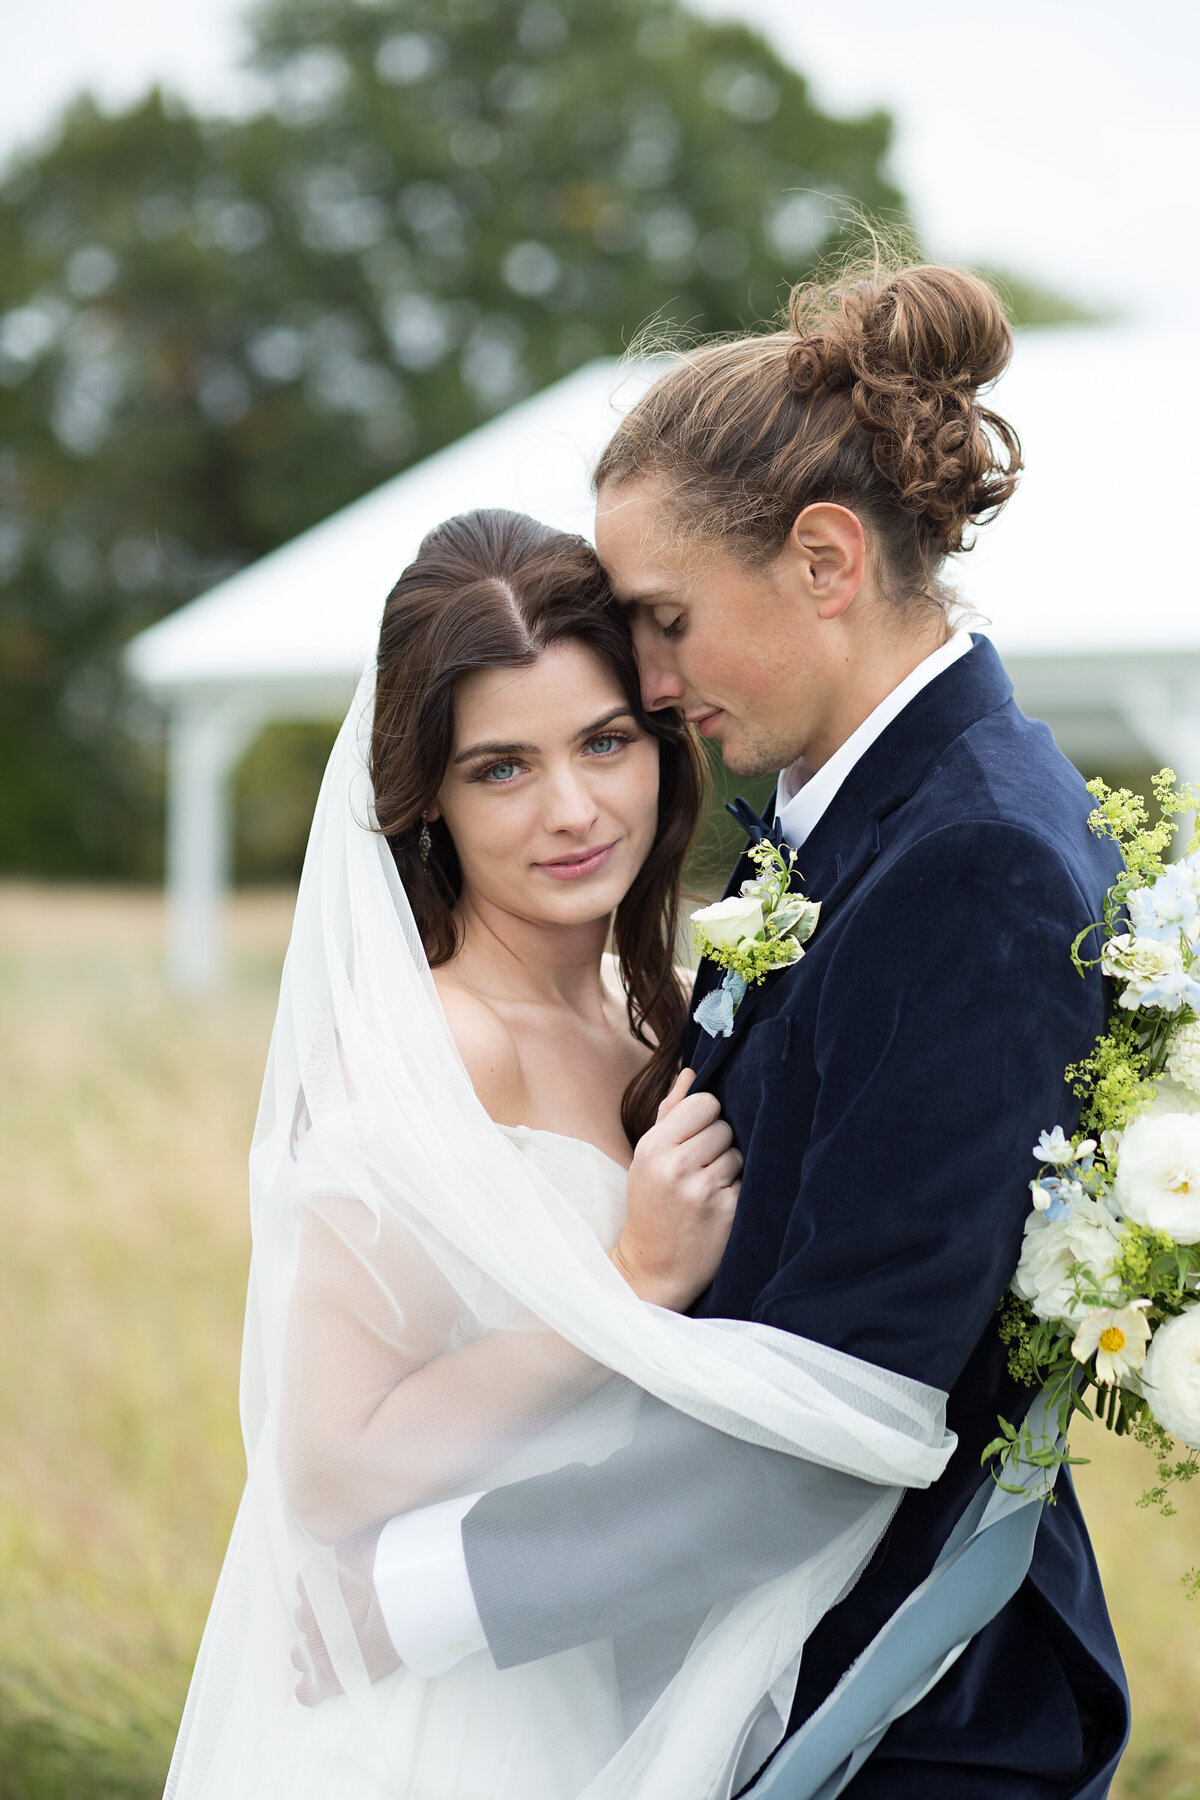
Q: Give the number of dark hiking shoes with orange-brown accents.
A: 0